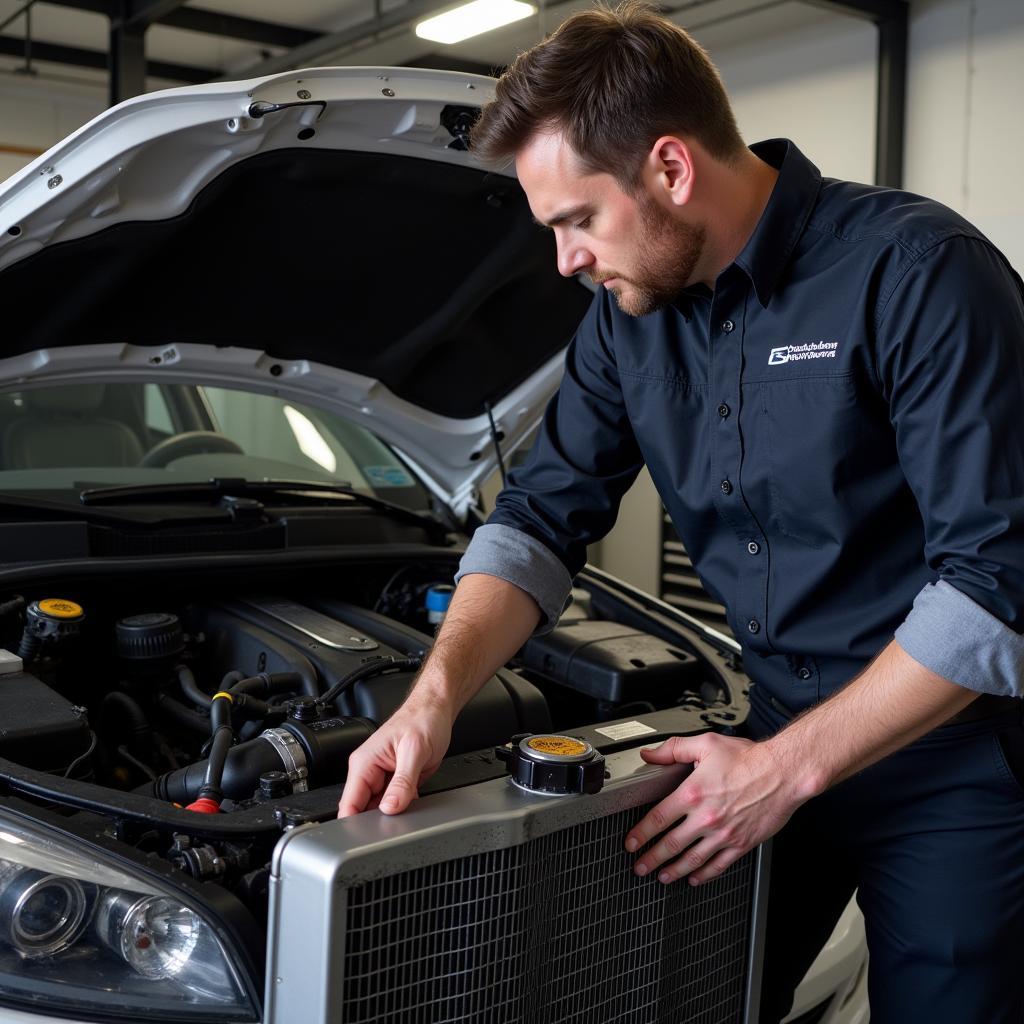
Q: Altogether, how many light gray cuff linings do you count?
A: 2